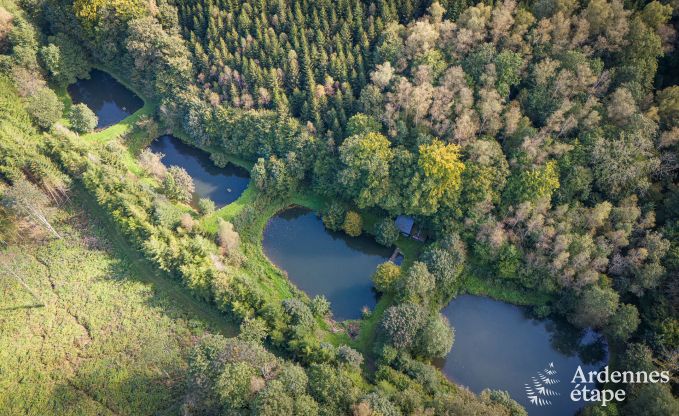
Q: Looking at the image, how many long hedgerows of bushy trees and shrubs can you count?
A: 1